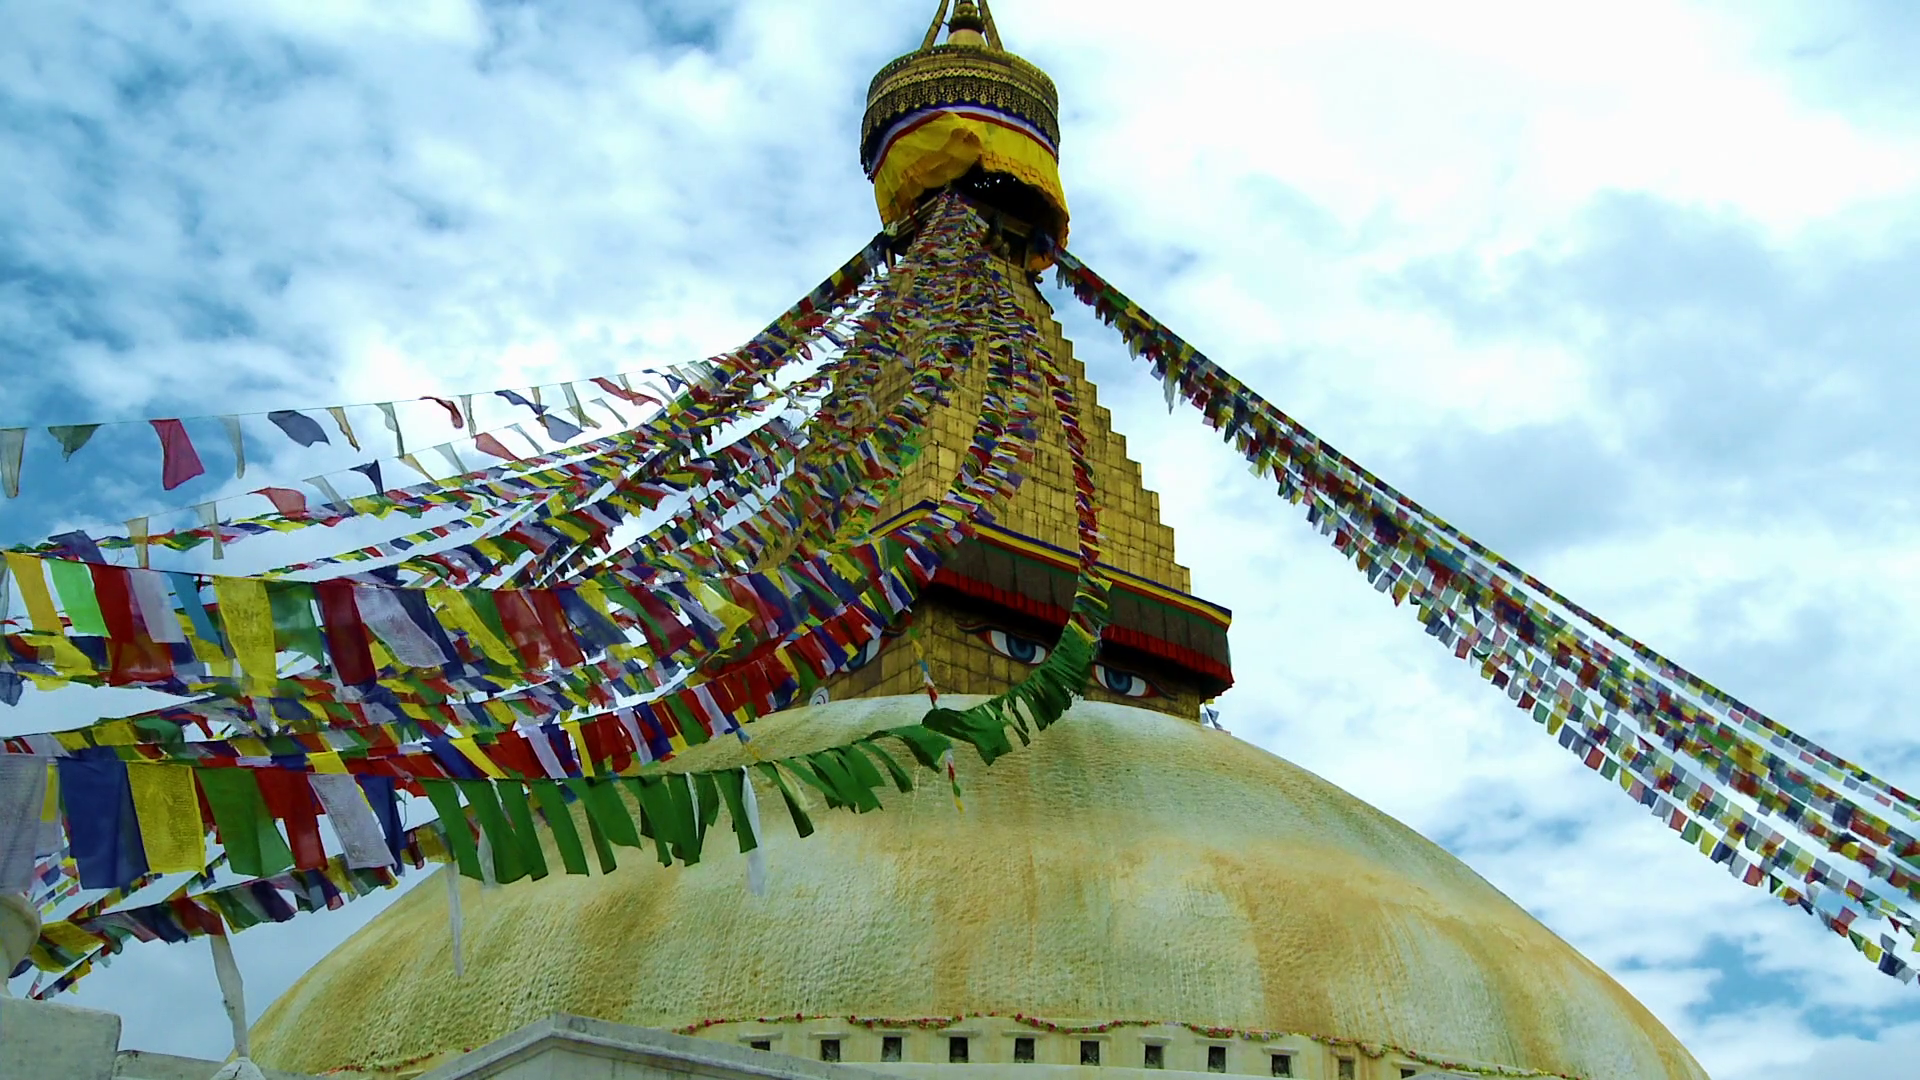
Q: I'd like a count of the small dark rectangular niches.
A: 11